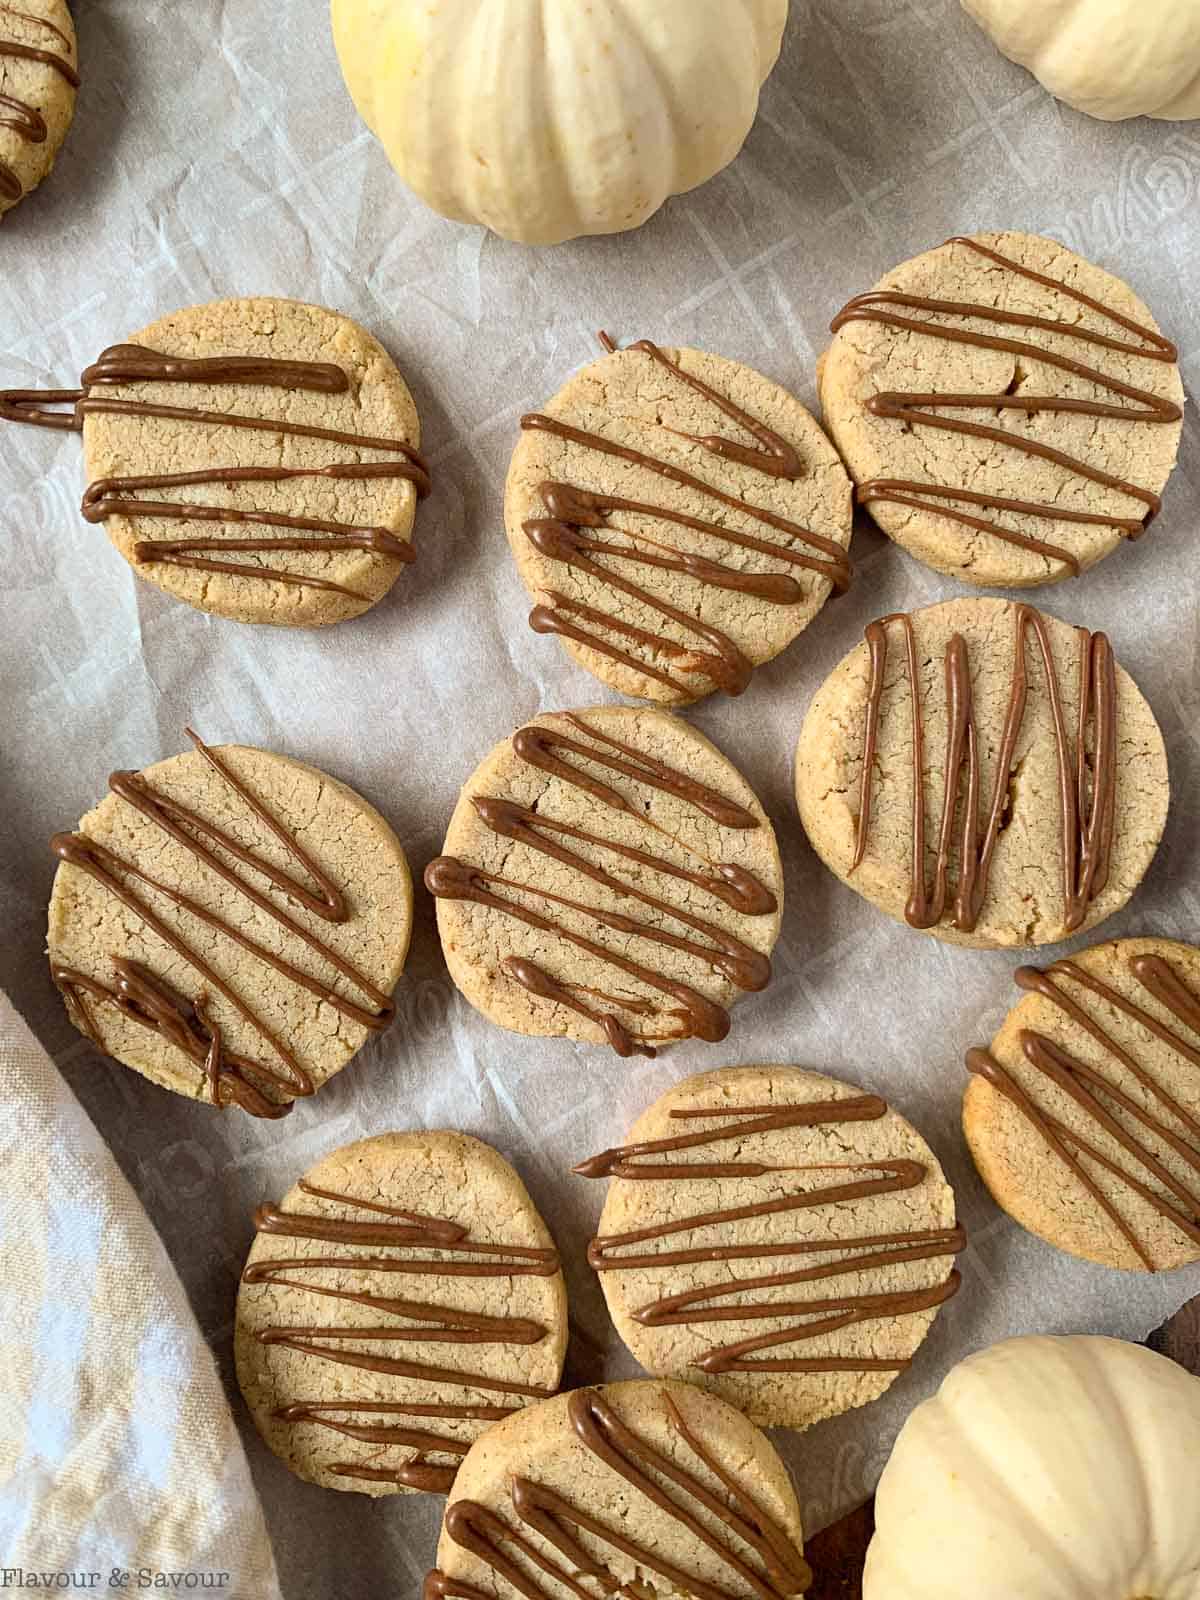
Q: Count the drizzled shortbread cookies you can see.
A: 11